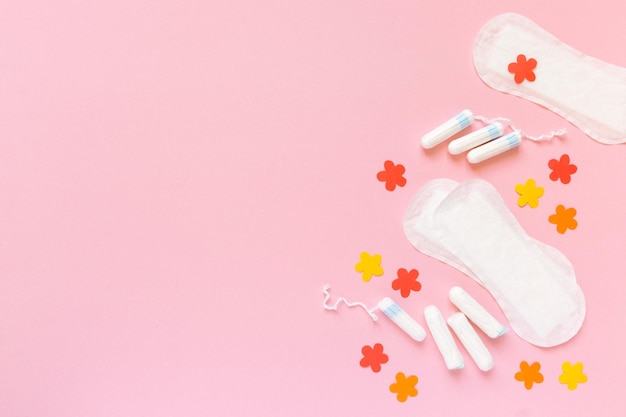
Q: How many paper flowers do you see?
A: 11